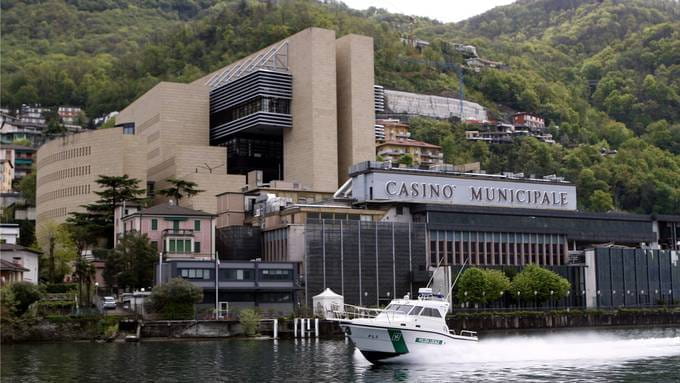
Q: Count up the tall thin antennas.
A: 2